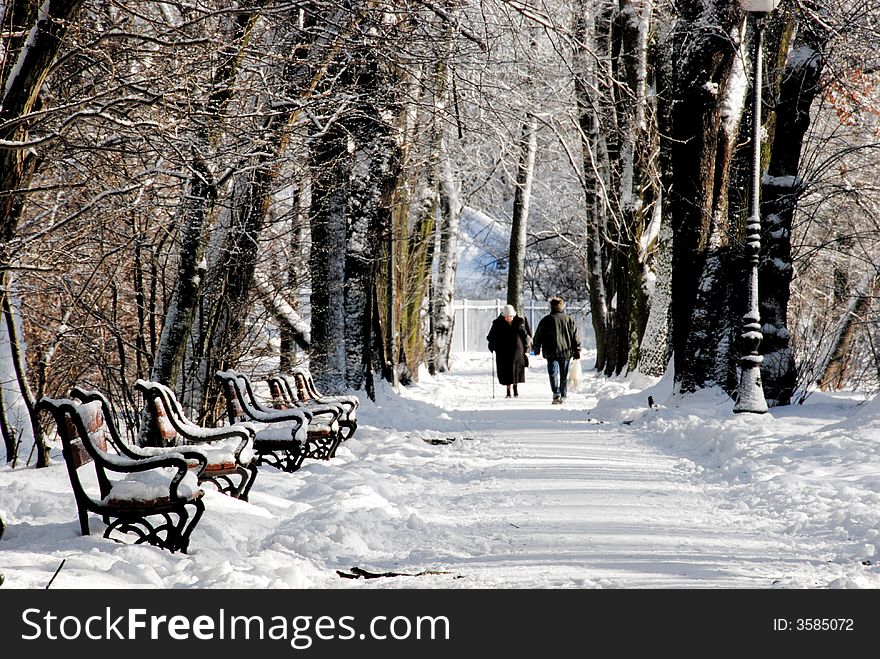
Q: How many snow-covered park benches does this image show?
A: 5